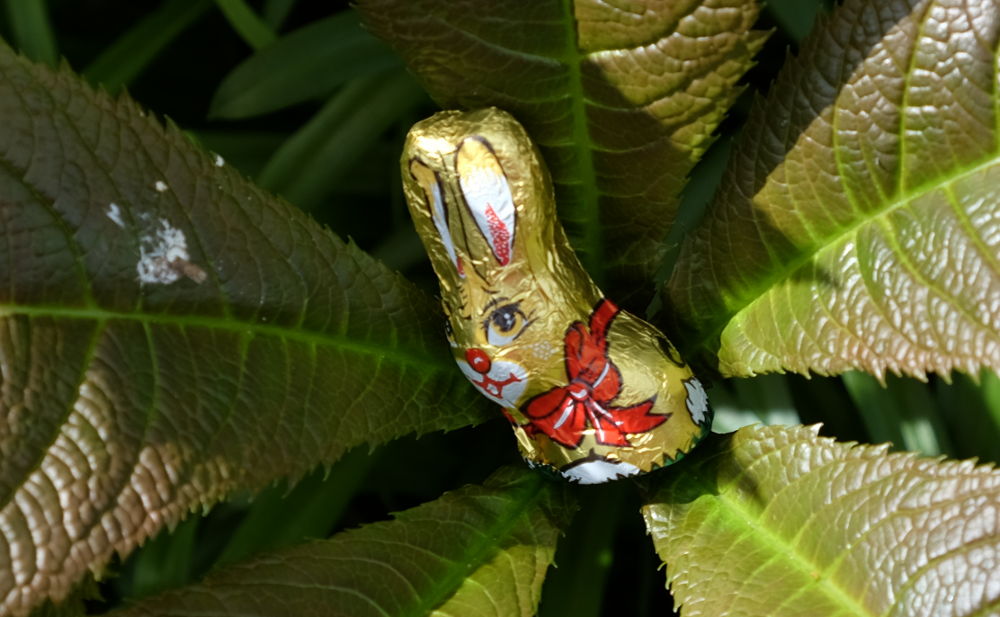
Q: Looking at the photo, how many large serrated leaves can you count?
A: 5